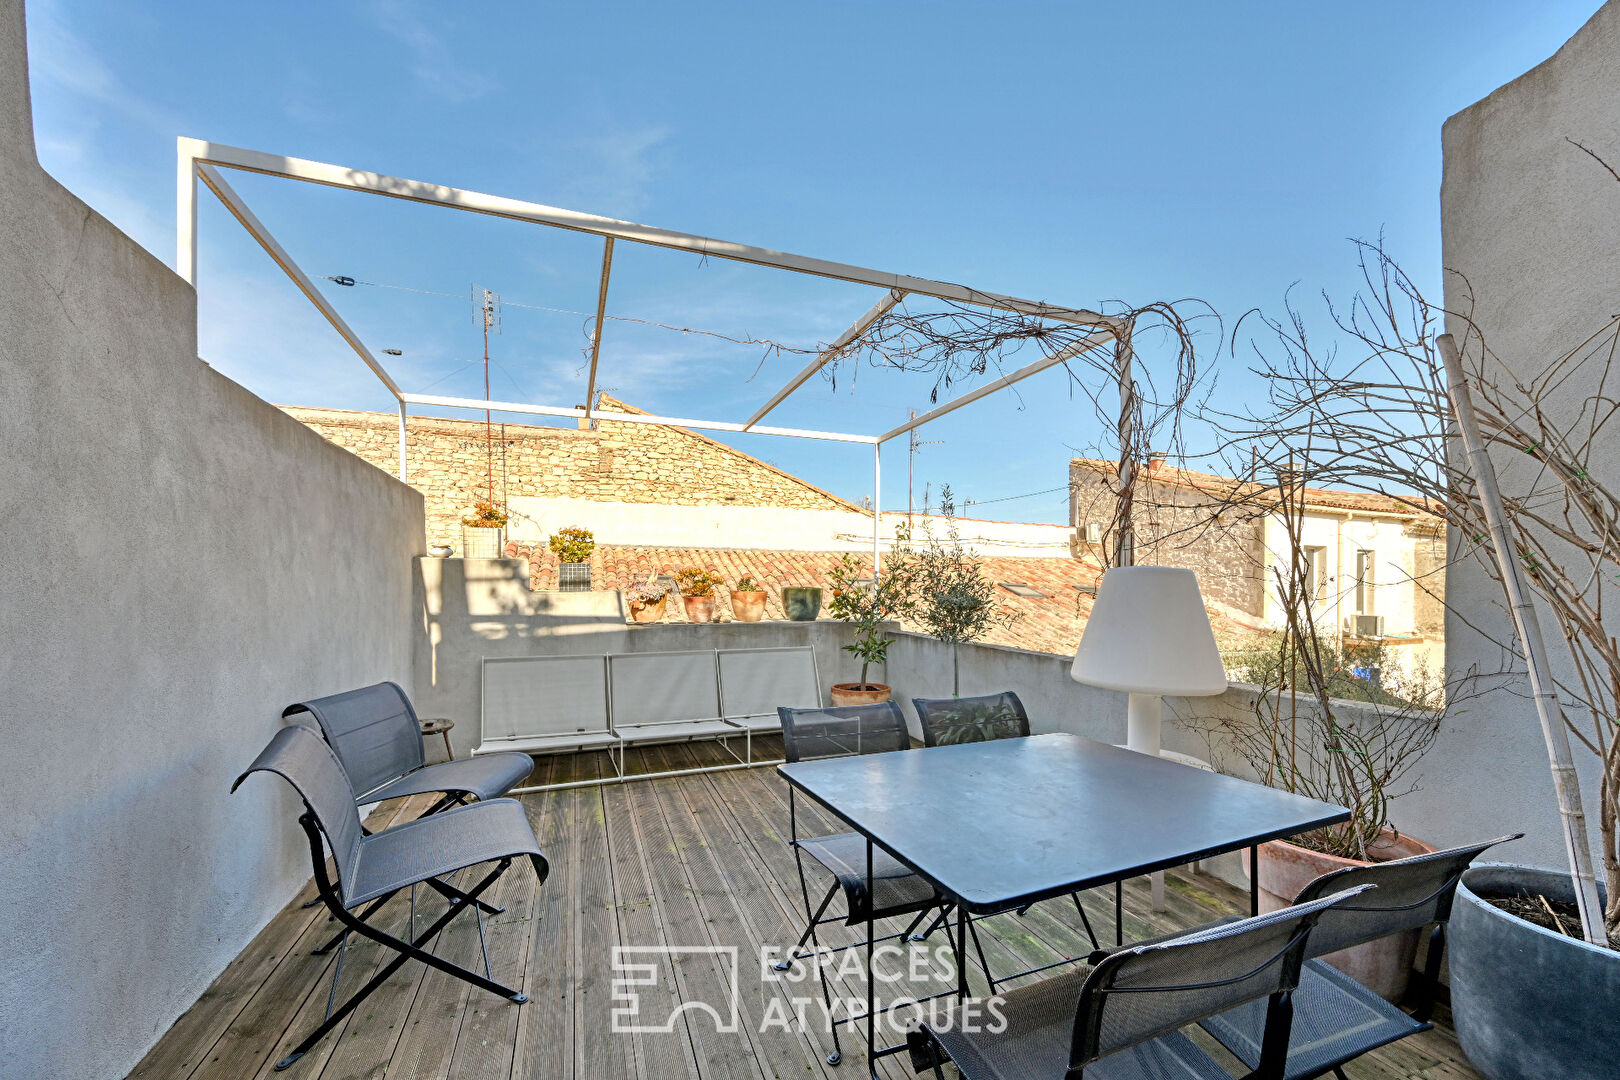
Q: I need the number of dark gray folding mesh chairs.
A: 6